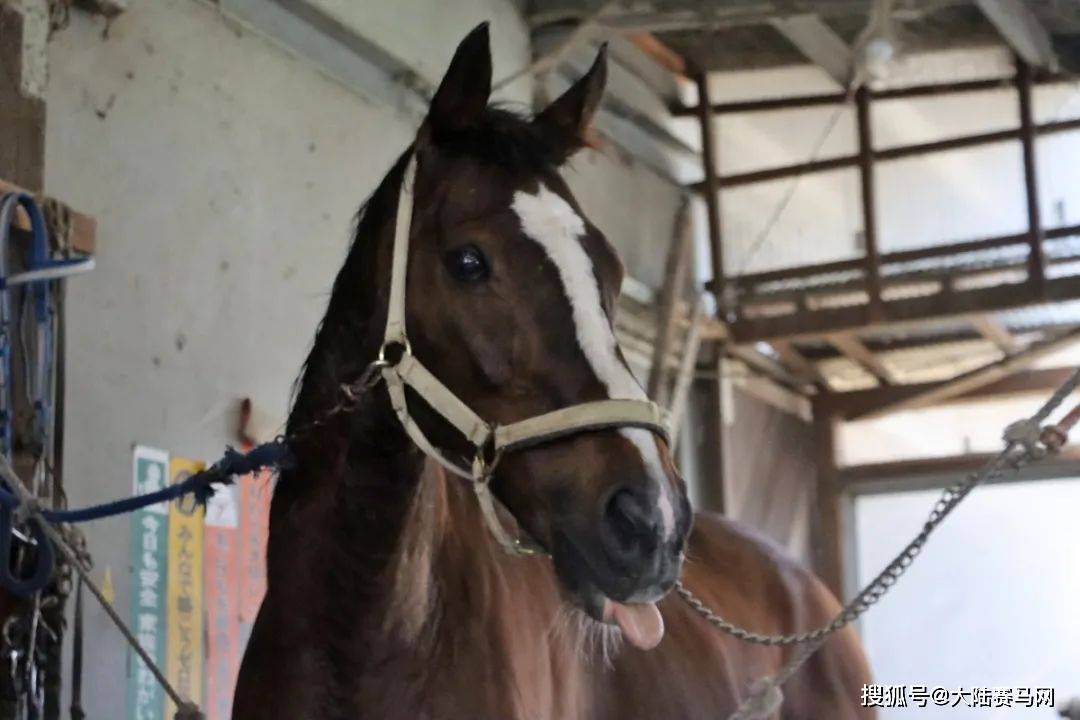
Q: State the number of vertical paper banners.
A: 4